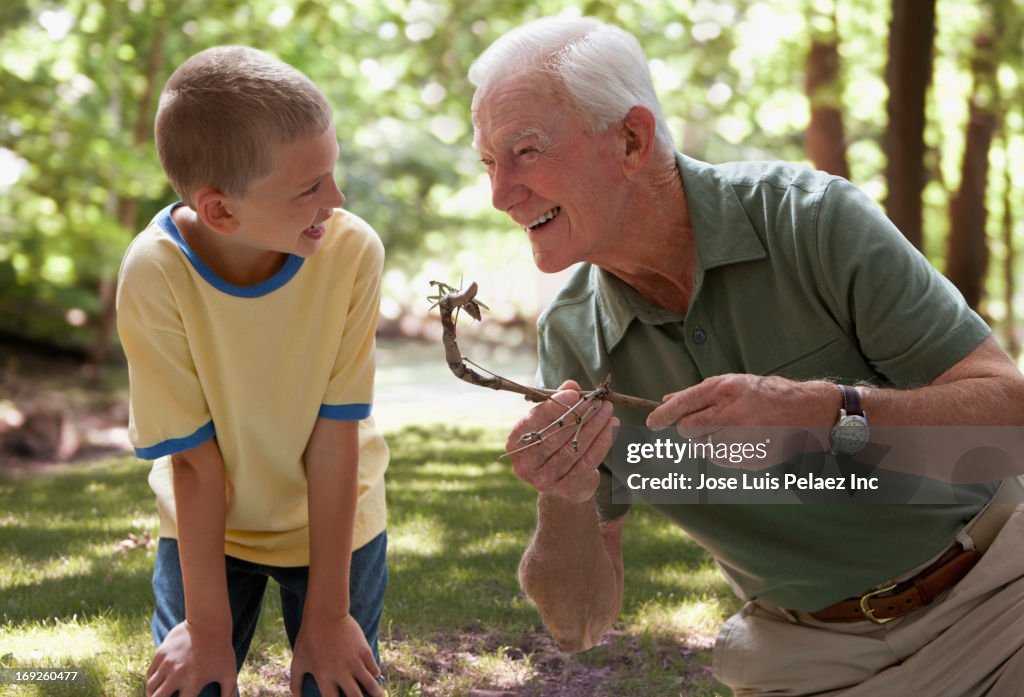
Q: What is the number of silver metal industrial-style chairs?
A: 0